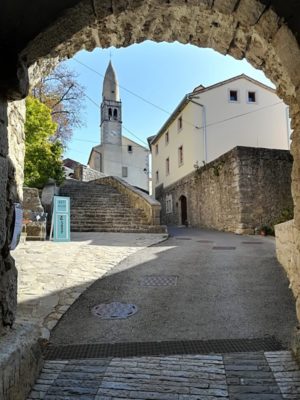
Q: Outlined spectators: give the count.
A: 0